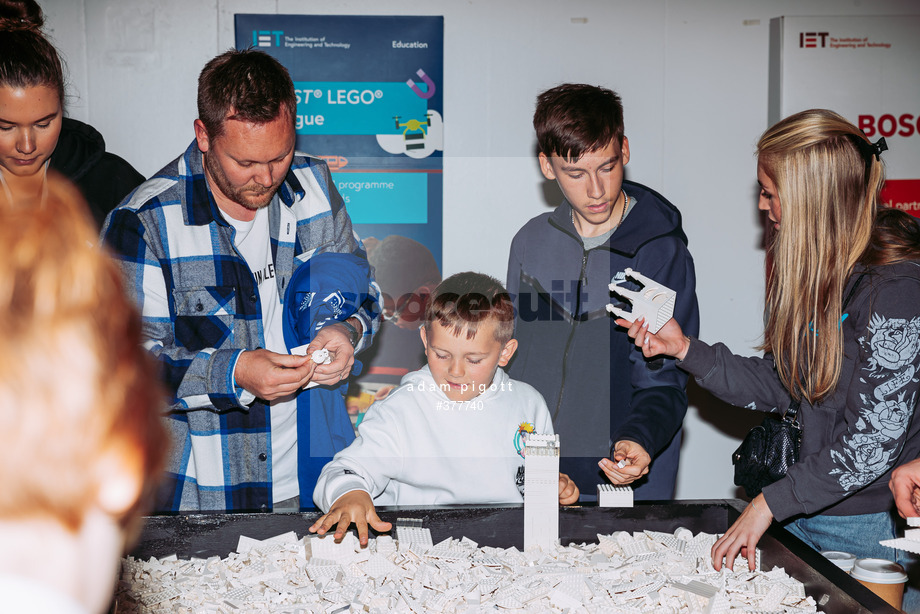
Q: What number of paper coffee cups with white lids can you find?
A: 2